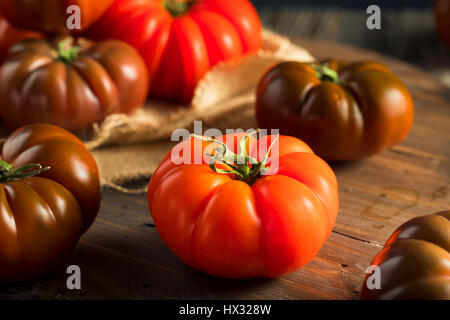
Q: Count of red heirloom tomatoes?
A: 2